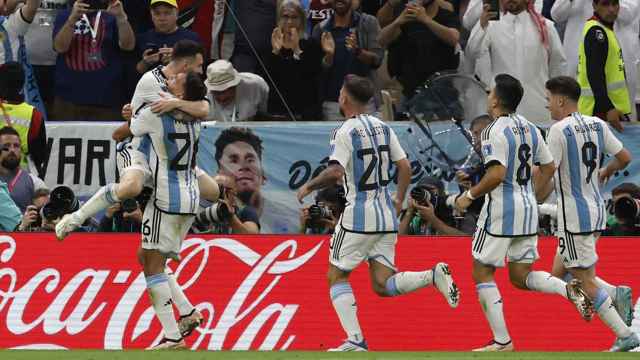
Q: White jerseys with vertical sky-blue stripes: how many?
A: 5